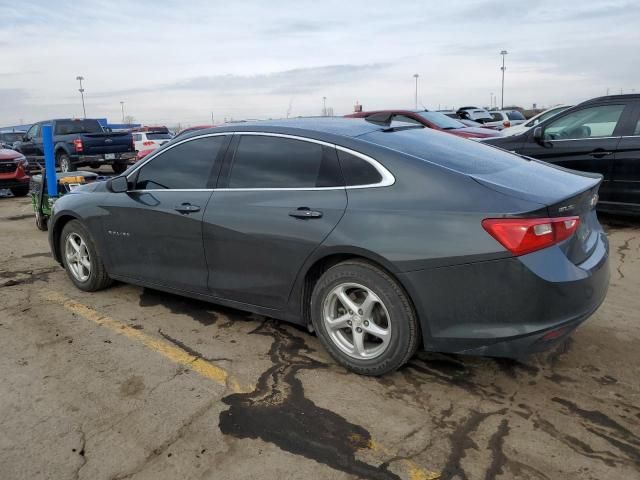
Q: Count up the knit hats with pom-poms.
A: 0